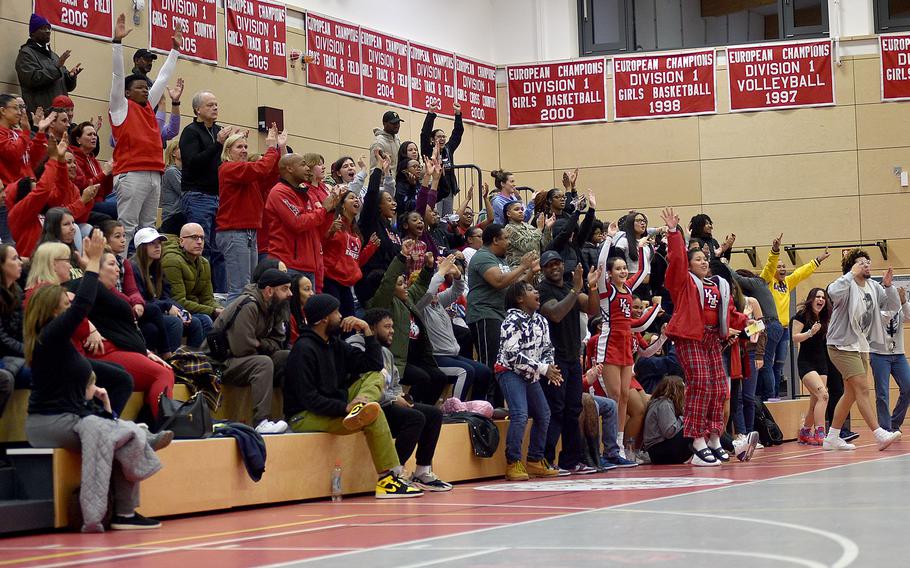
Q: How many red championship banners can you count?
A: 11